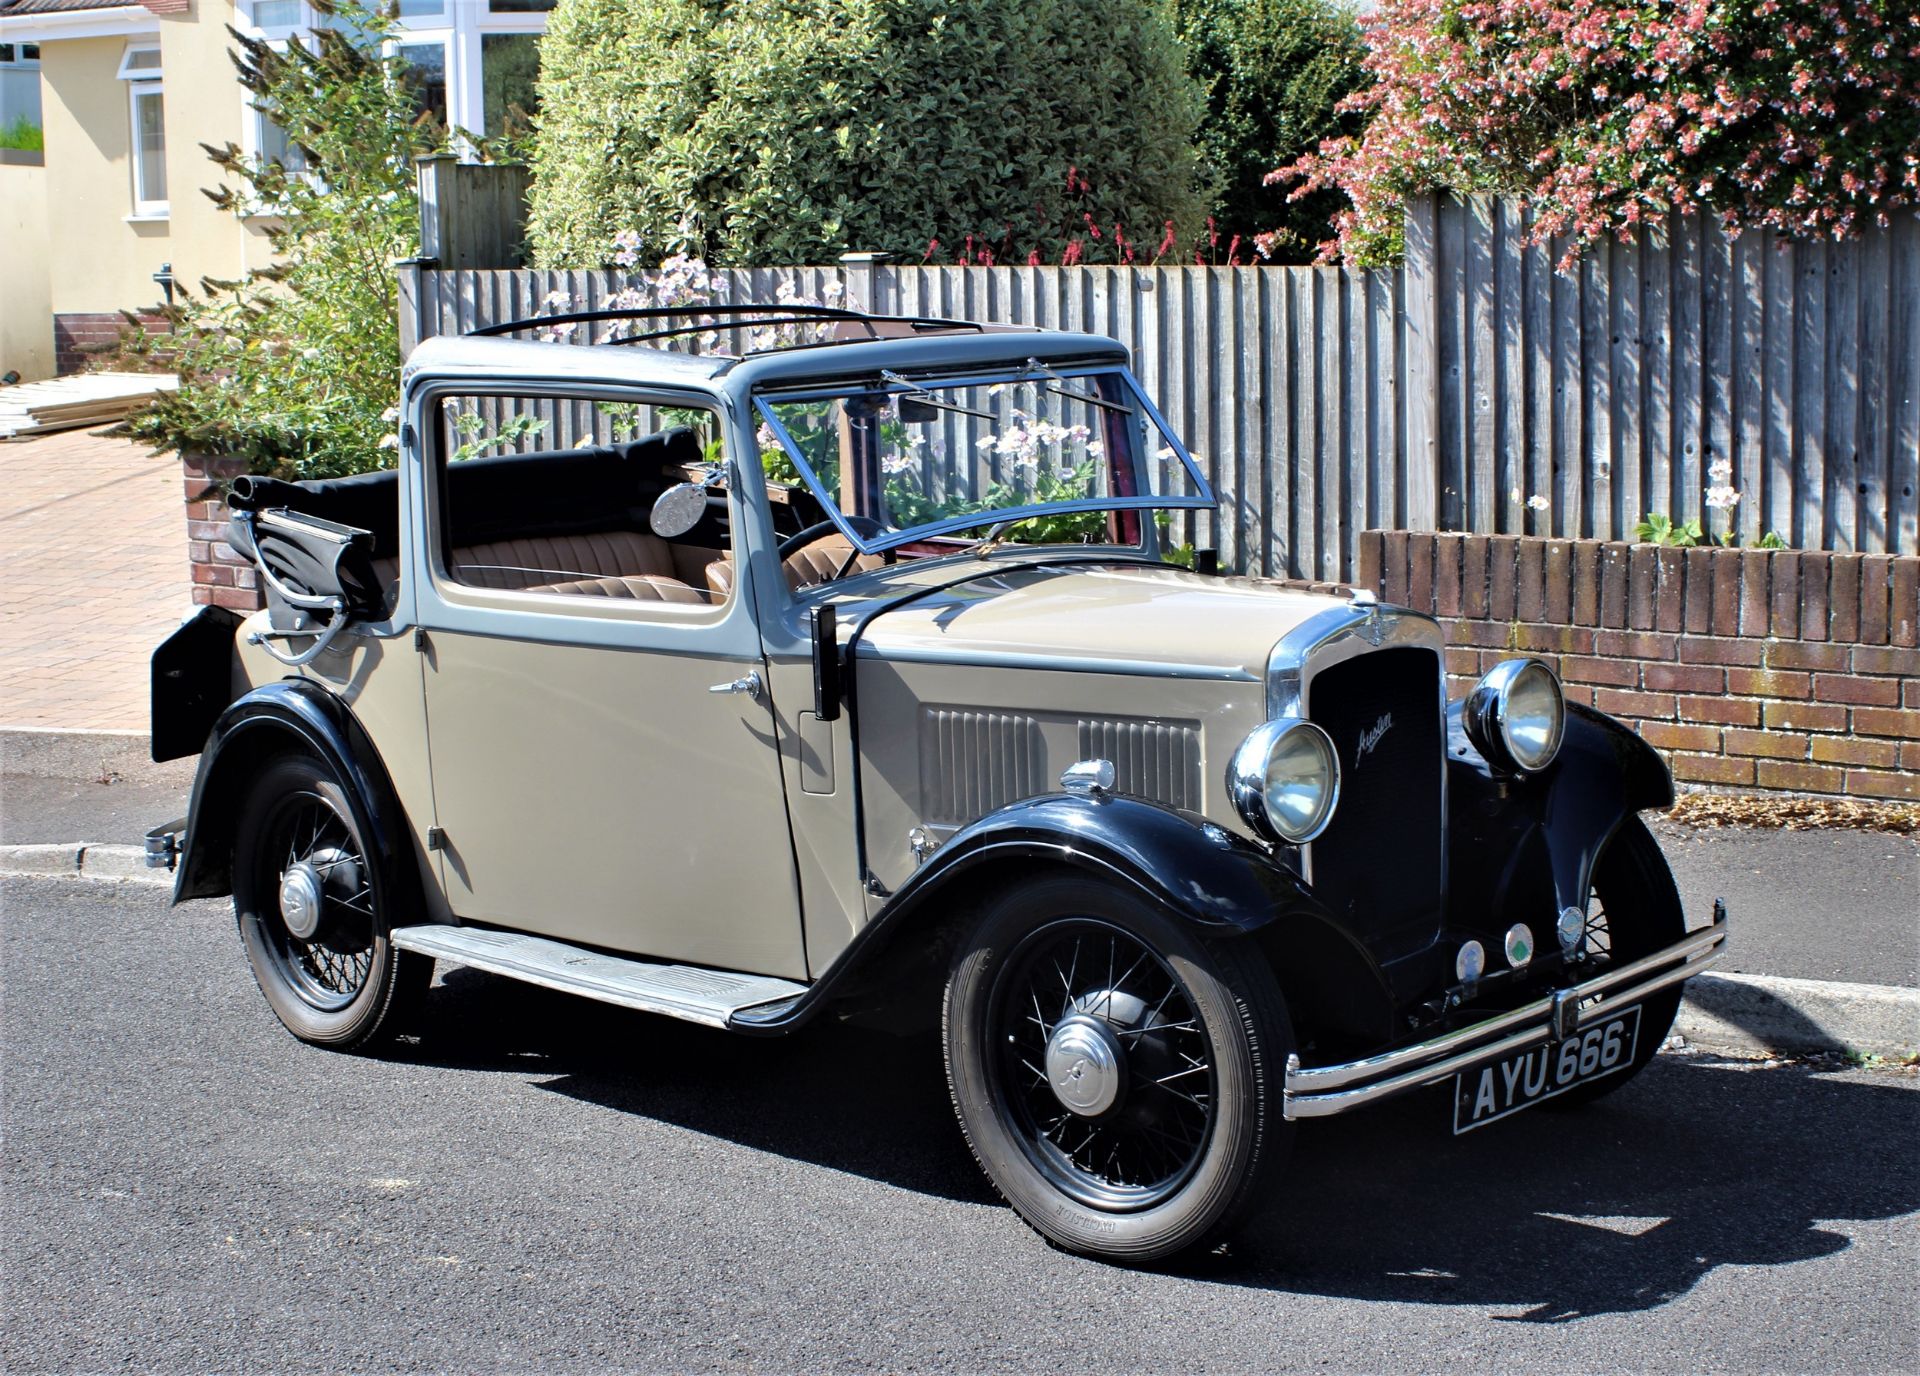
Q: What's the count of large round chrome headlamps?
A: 2